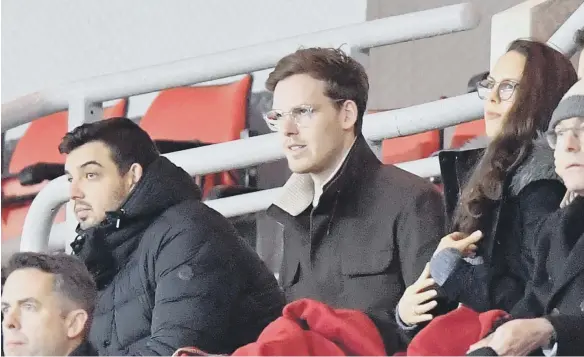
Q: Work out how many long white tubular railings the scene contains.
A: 3